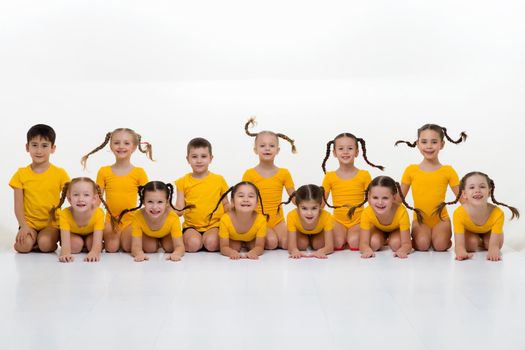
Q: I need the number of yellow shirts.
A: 12